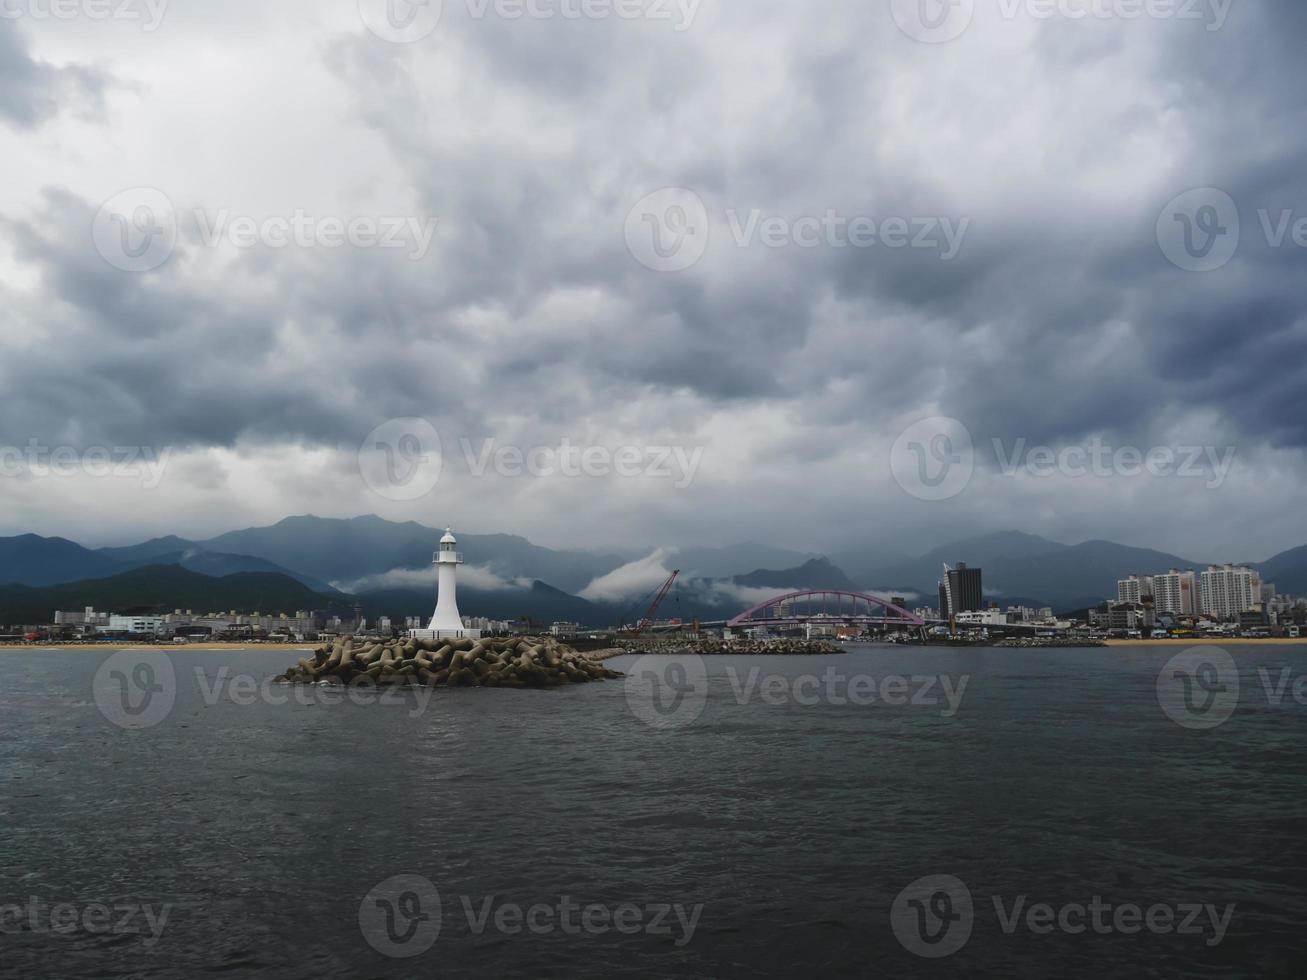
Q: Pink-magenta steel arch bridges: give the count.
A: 1